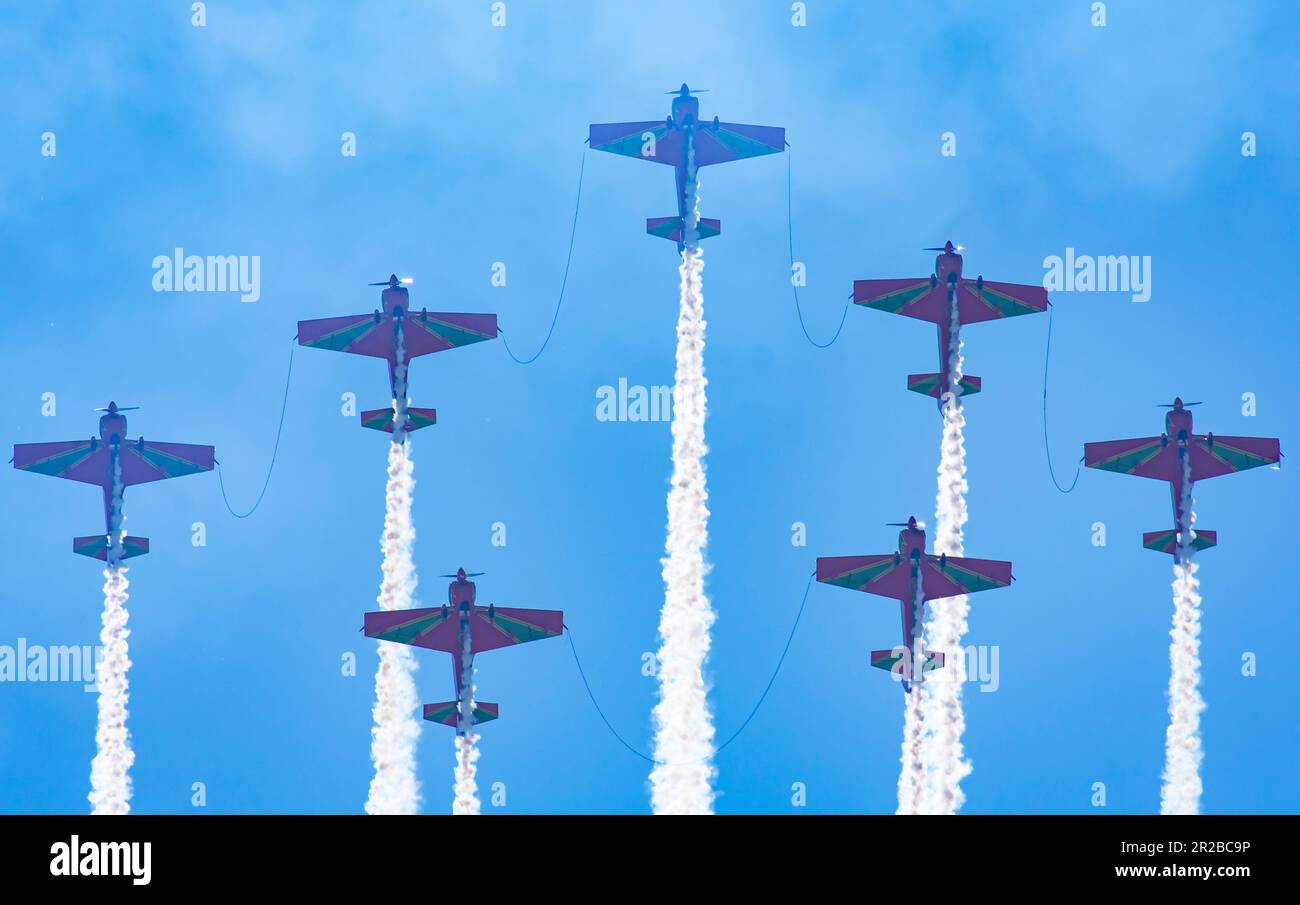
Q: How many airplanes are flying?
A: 7